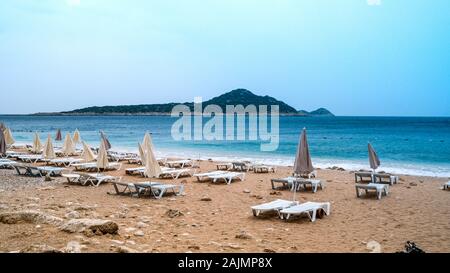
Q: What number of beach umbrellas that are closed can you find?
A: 14